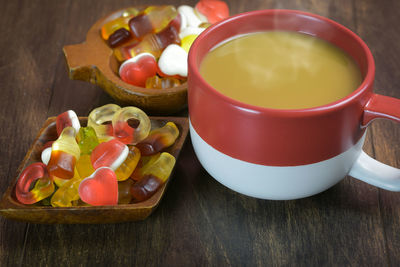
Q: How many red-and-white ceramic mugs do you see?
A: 1